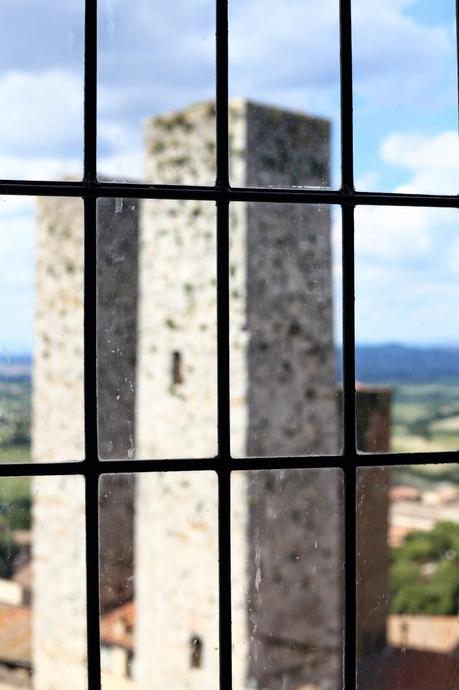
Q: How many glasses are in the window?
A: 12